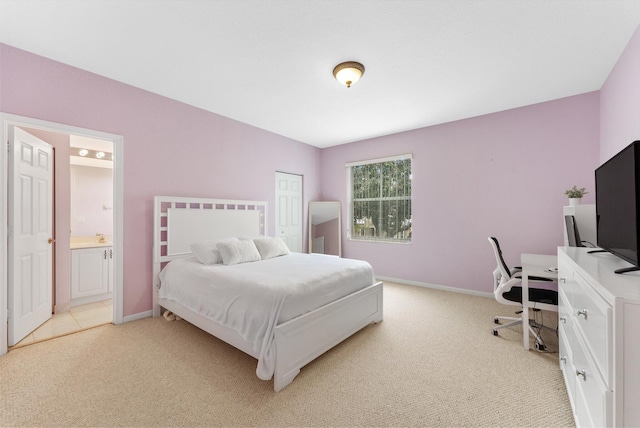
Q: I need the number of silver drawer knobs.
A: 5